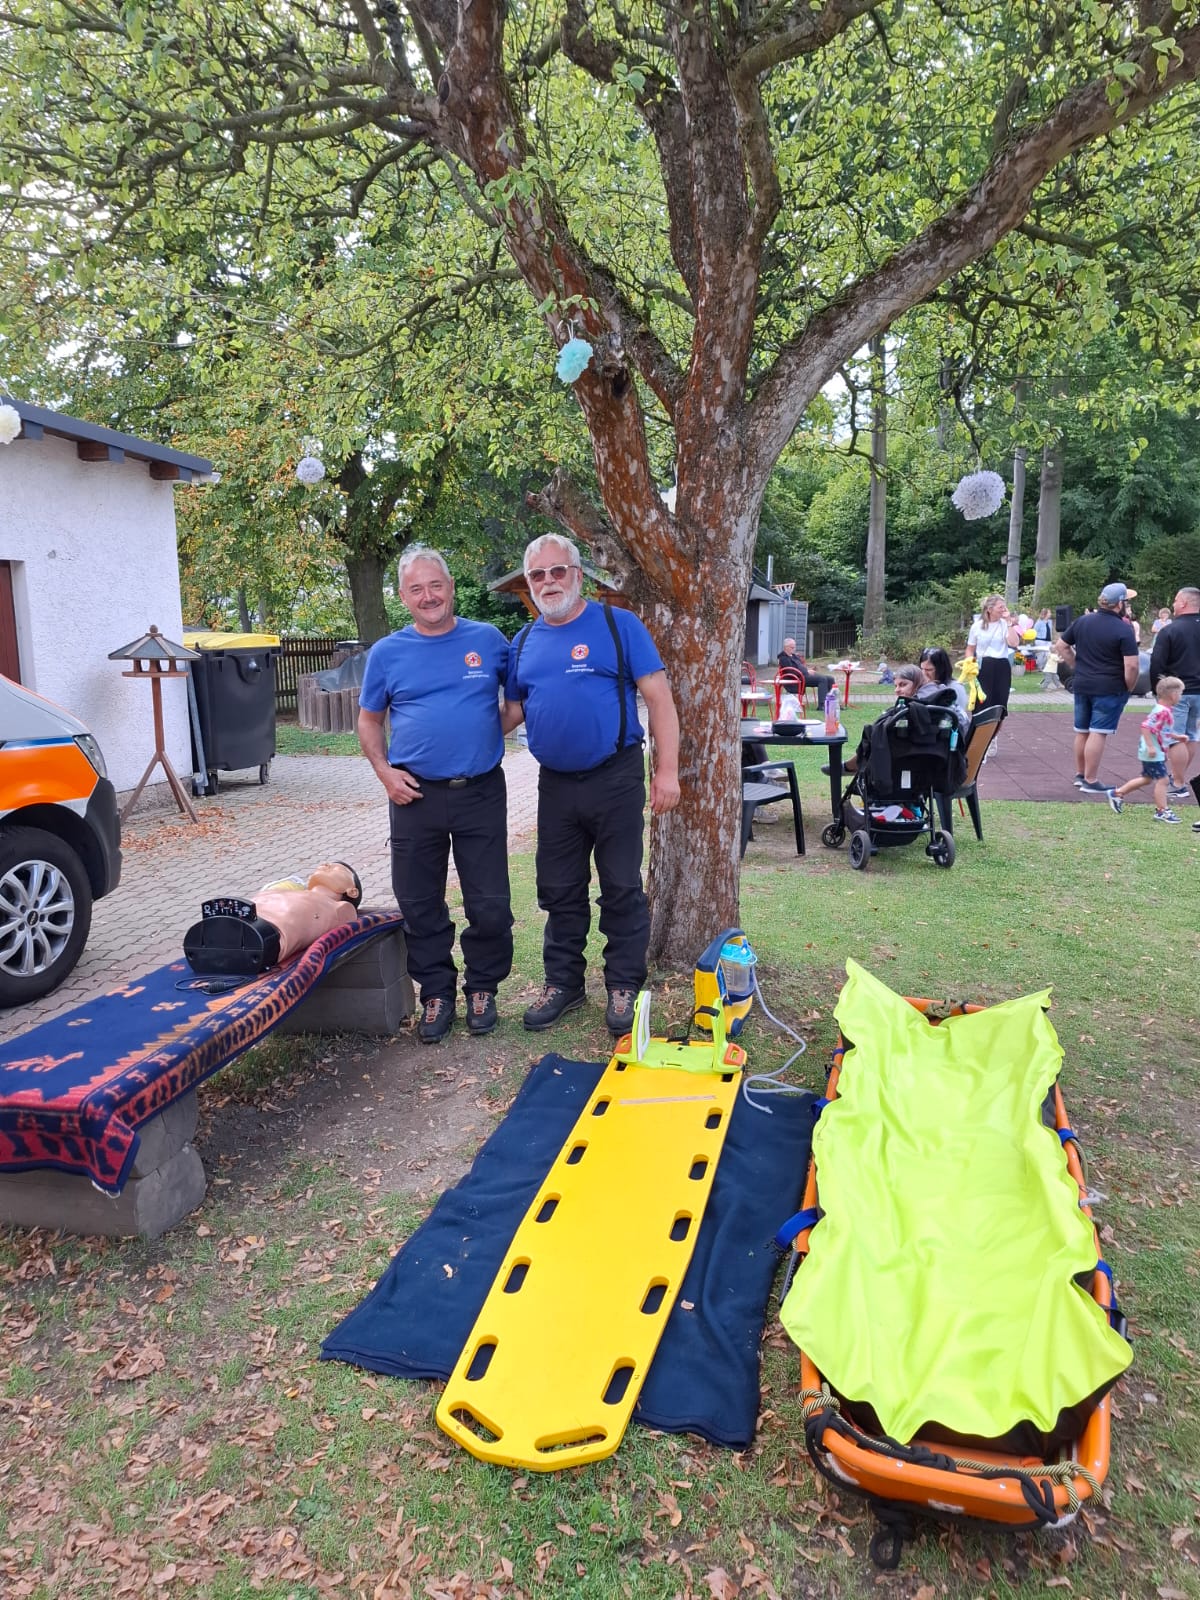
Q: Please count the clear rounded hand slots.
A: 12